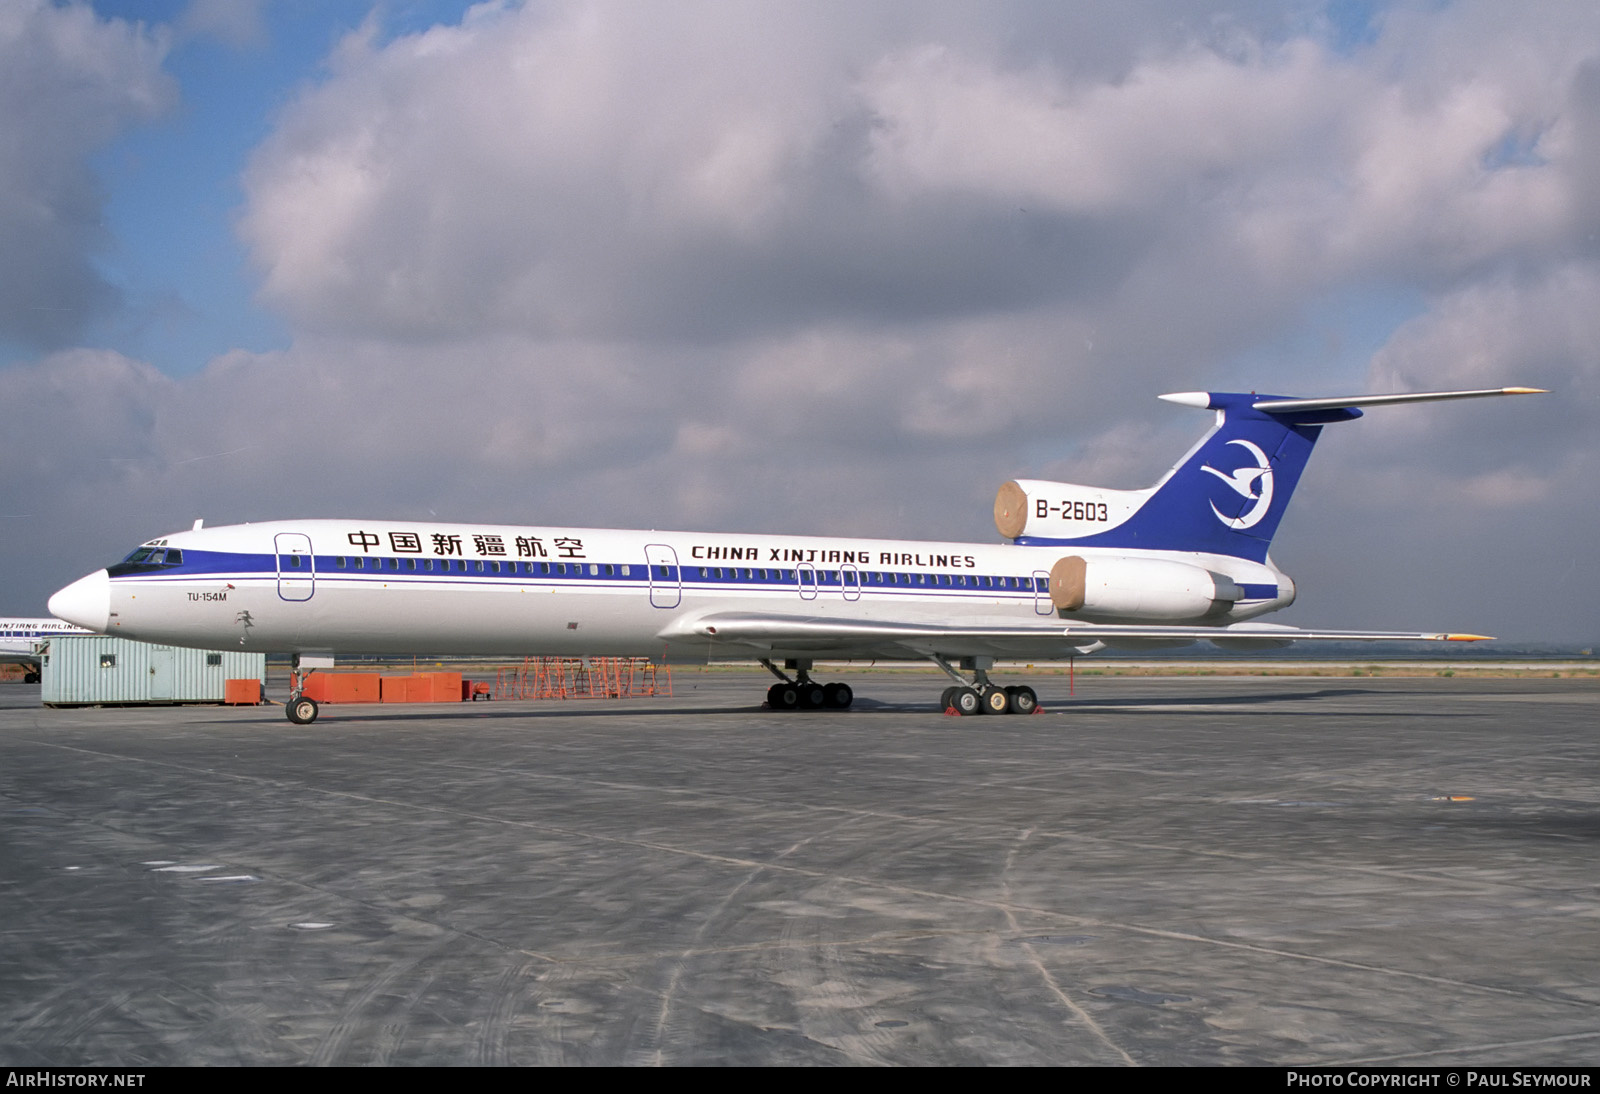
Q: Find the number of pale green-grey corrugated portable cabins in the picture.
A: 1